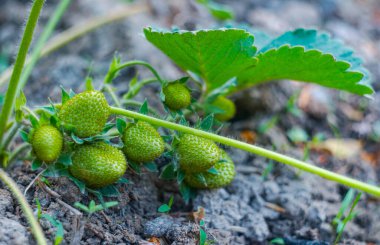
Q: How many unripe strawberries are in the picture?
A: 8